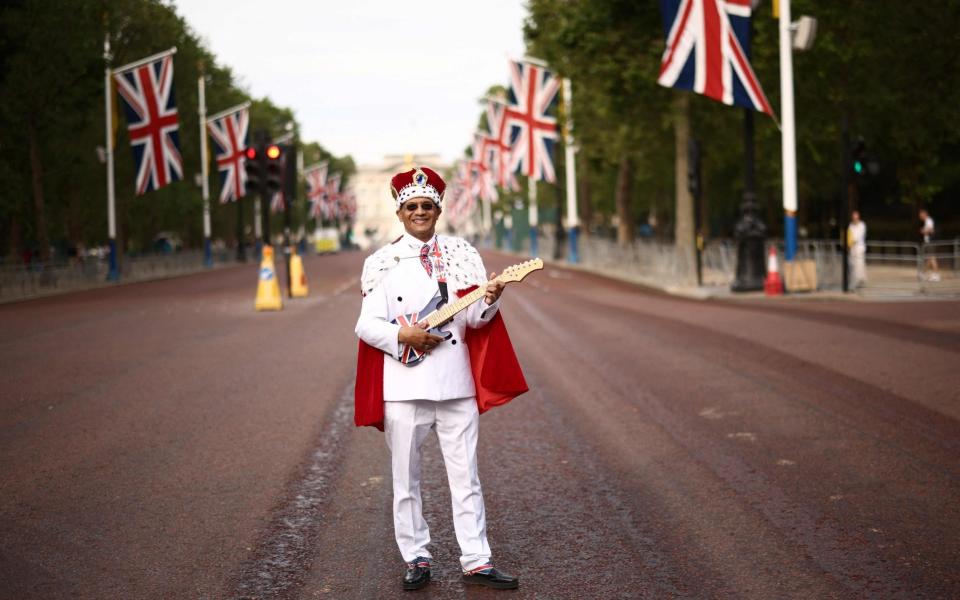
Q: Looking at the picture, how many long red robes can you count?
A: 1